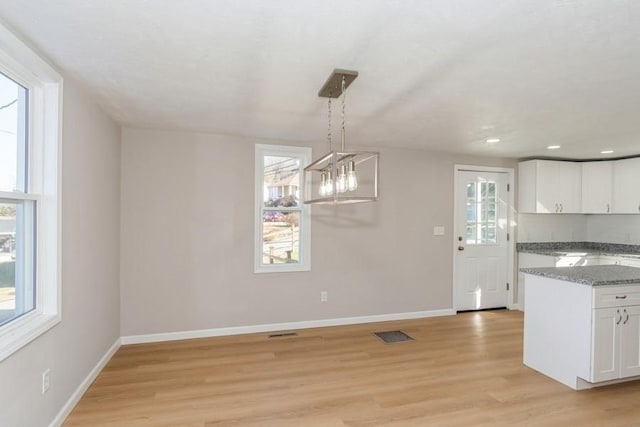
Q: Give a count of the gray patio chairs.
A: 0